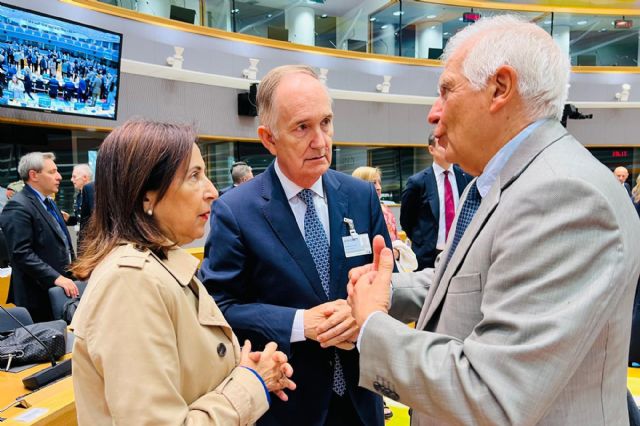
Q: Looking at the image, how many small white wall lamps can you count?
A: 5